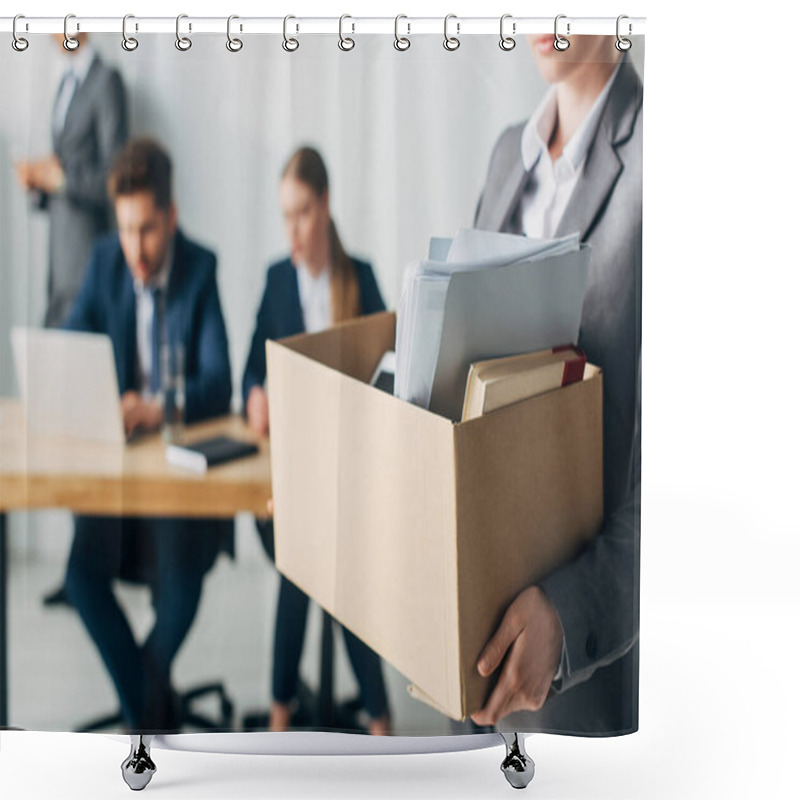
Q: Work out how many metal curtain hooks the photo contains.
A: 12